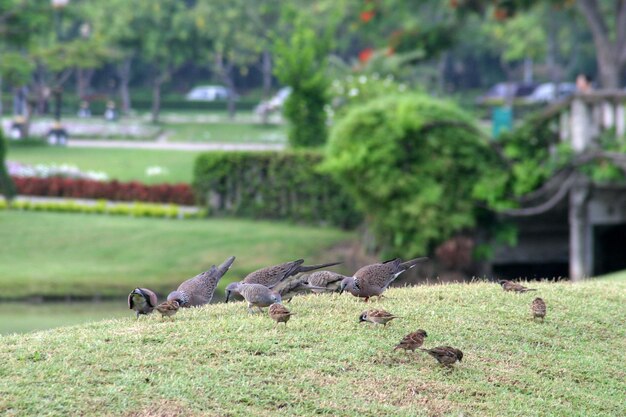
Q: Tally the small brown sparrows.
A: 7